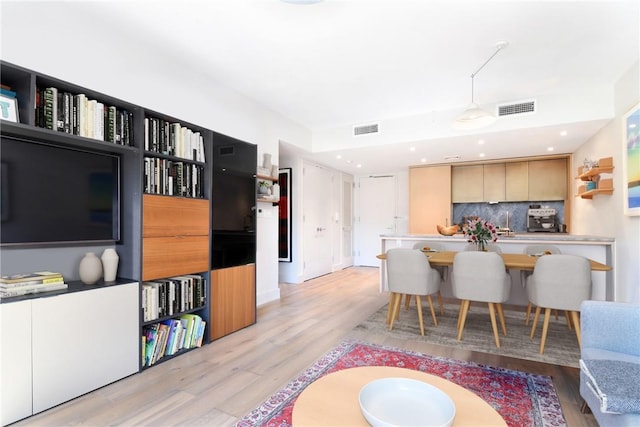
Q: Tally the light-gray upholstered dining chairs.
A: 6